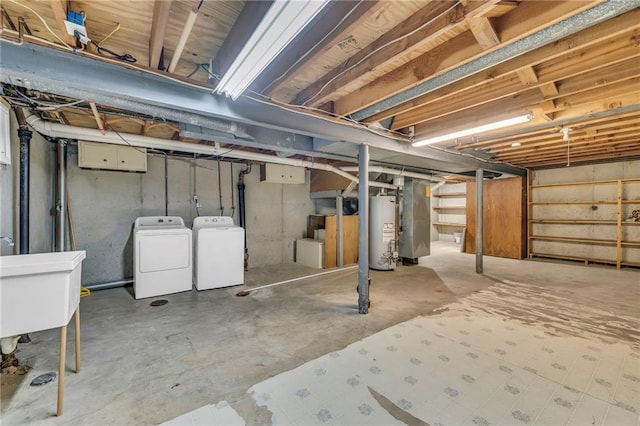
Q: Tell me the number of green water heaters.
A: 0